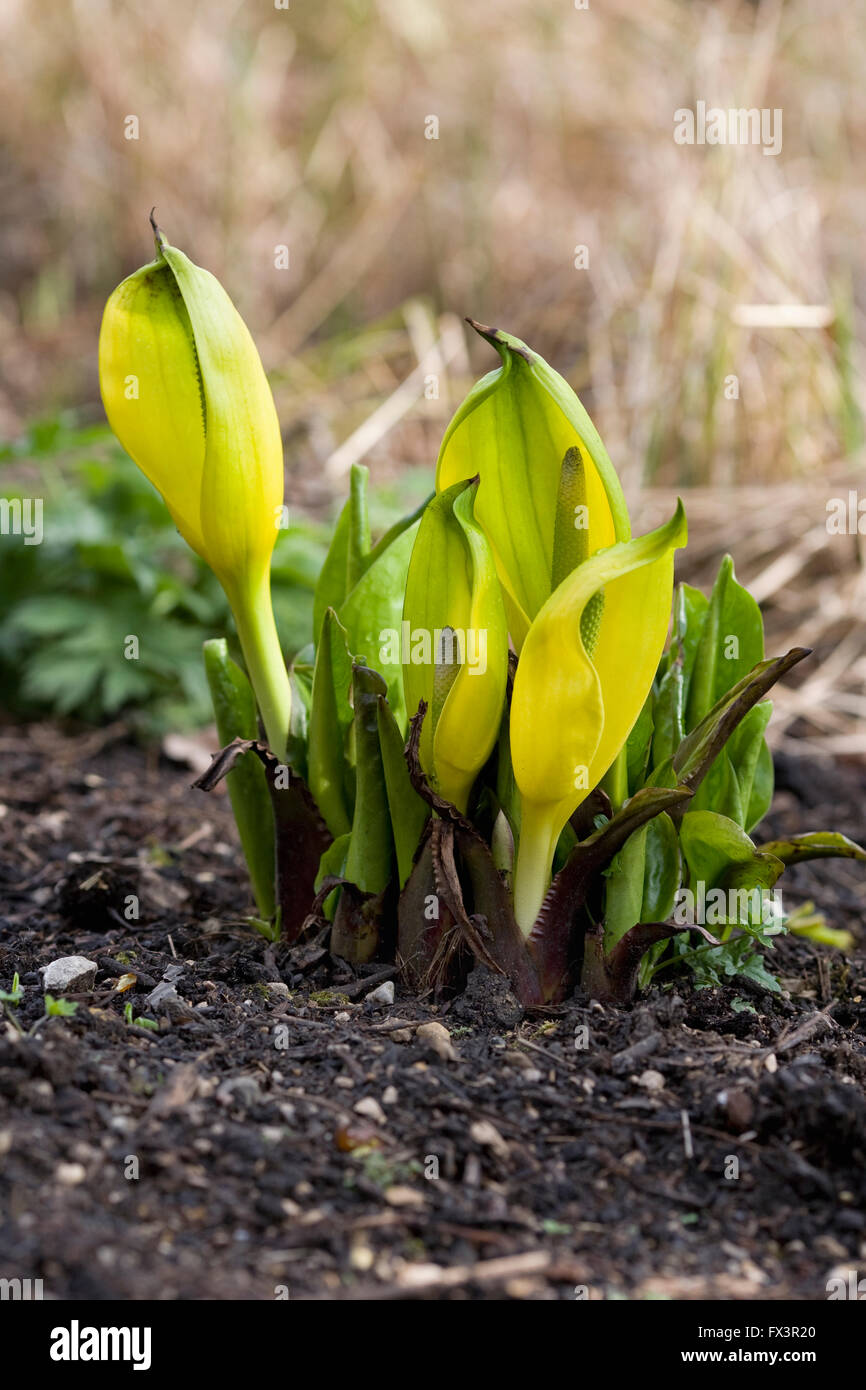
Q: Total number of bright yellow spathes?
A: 4